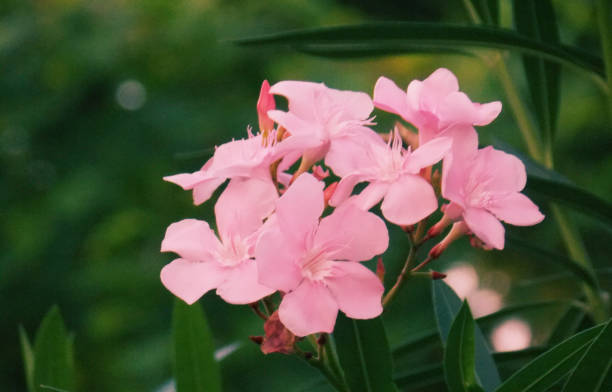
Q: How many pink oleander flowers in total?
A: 7